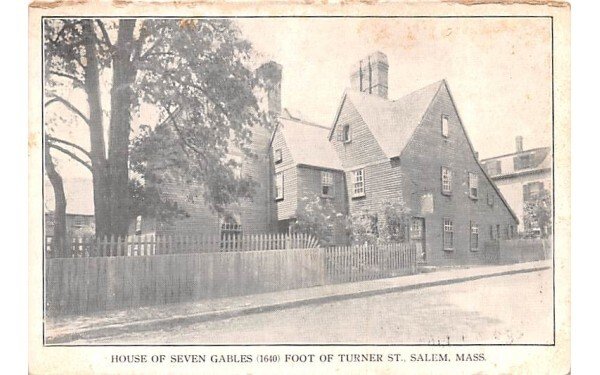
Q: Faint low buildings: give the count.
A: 1